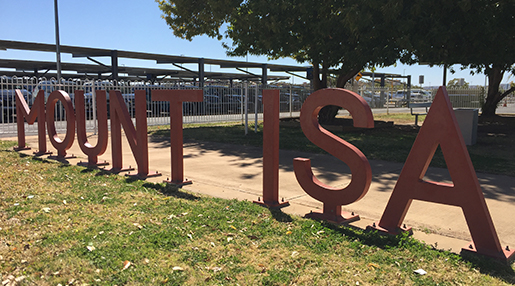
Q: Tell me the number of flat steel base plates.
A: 11